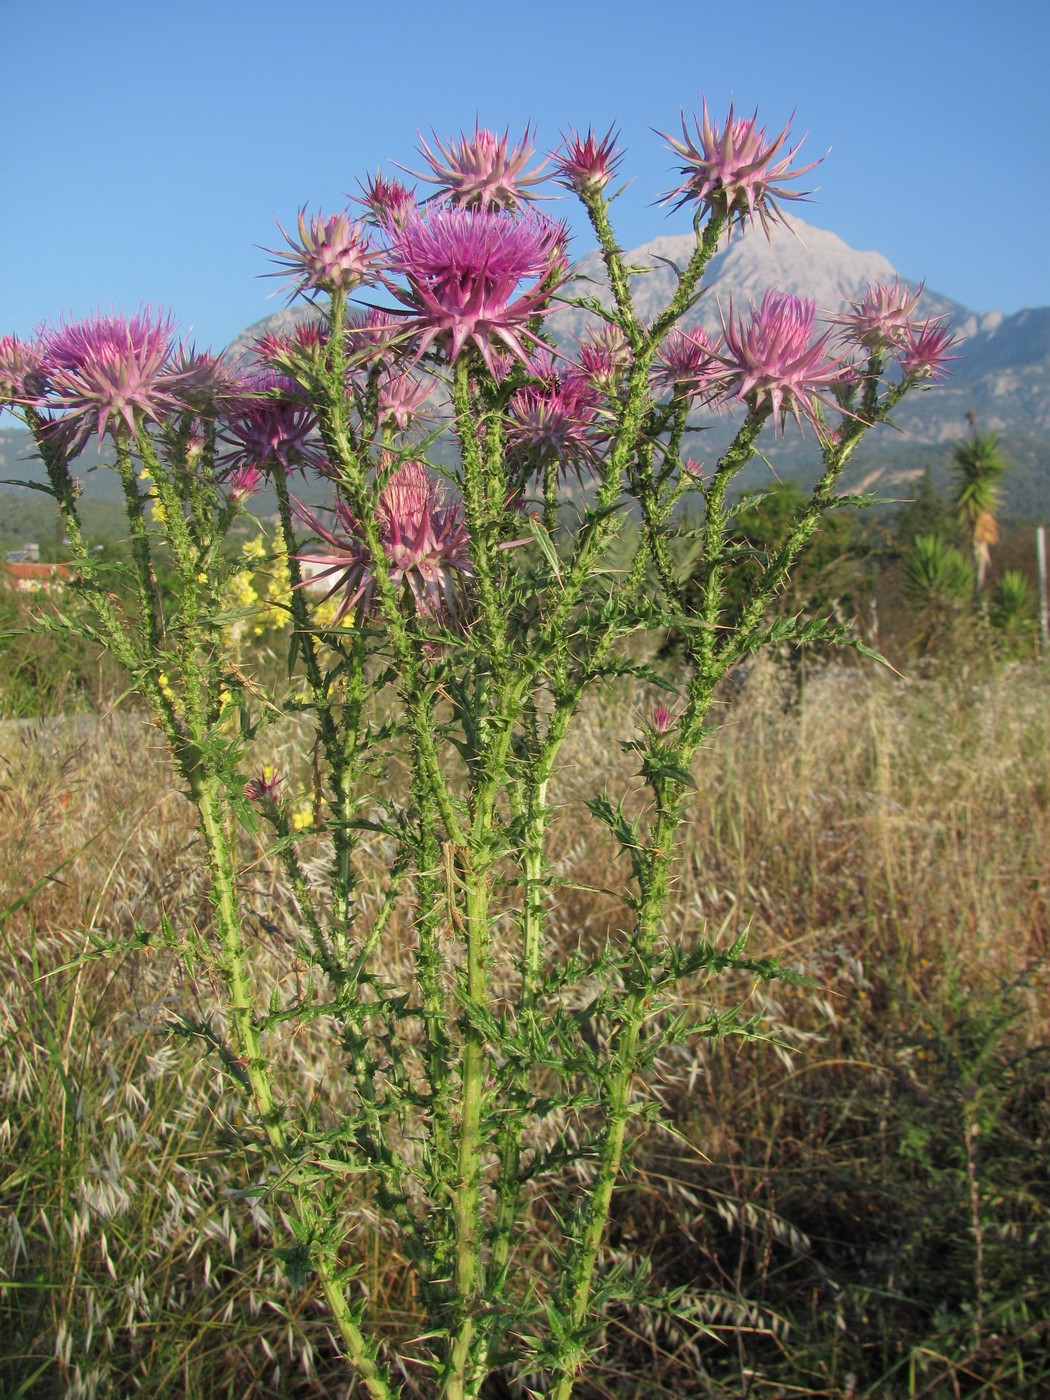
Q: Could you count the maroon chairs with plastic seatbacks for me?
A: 0